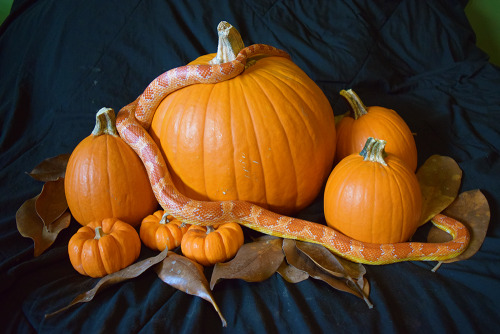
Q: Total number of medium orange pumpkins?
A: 3